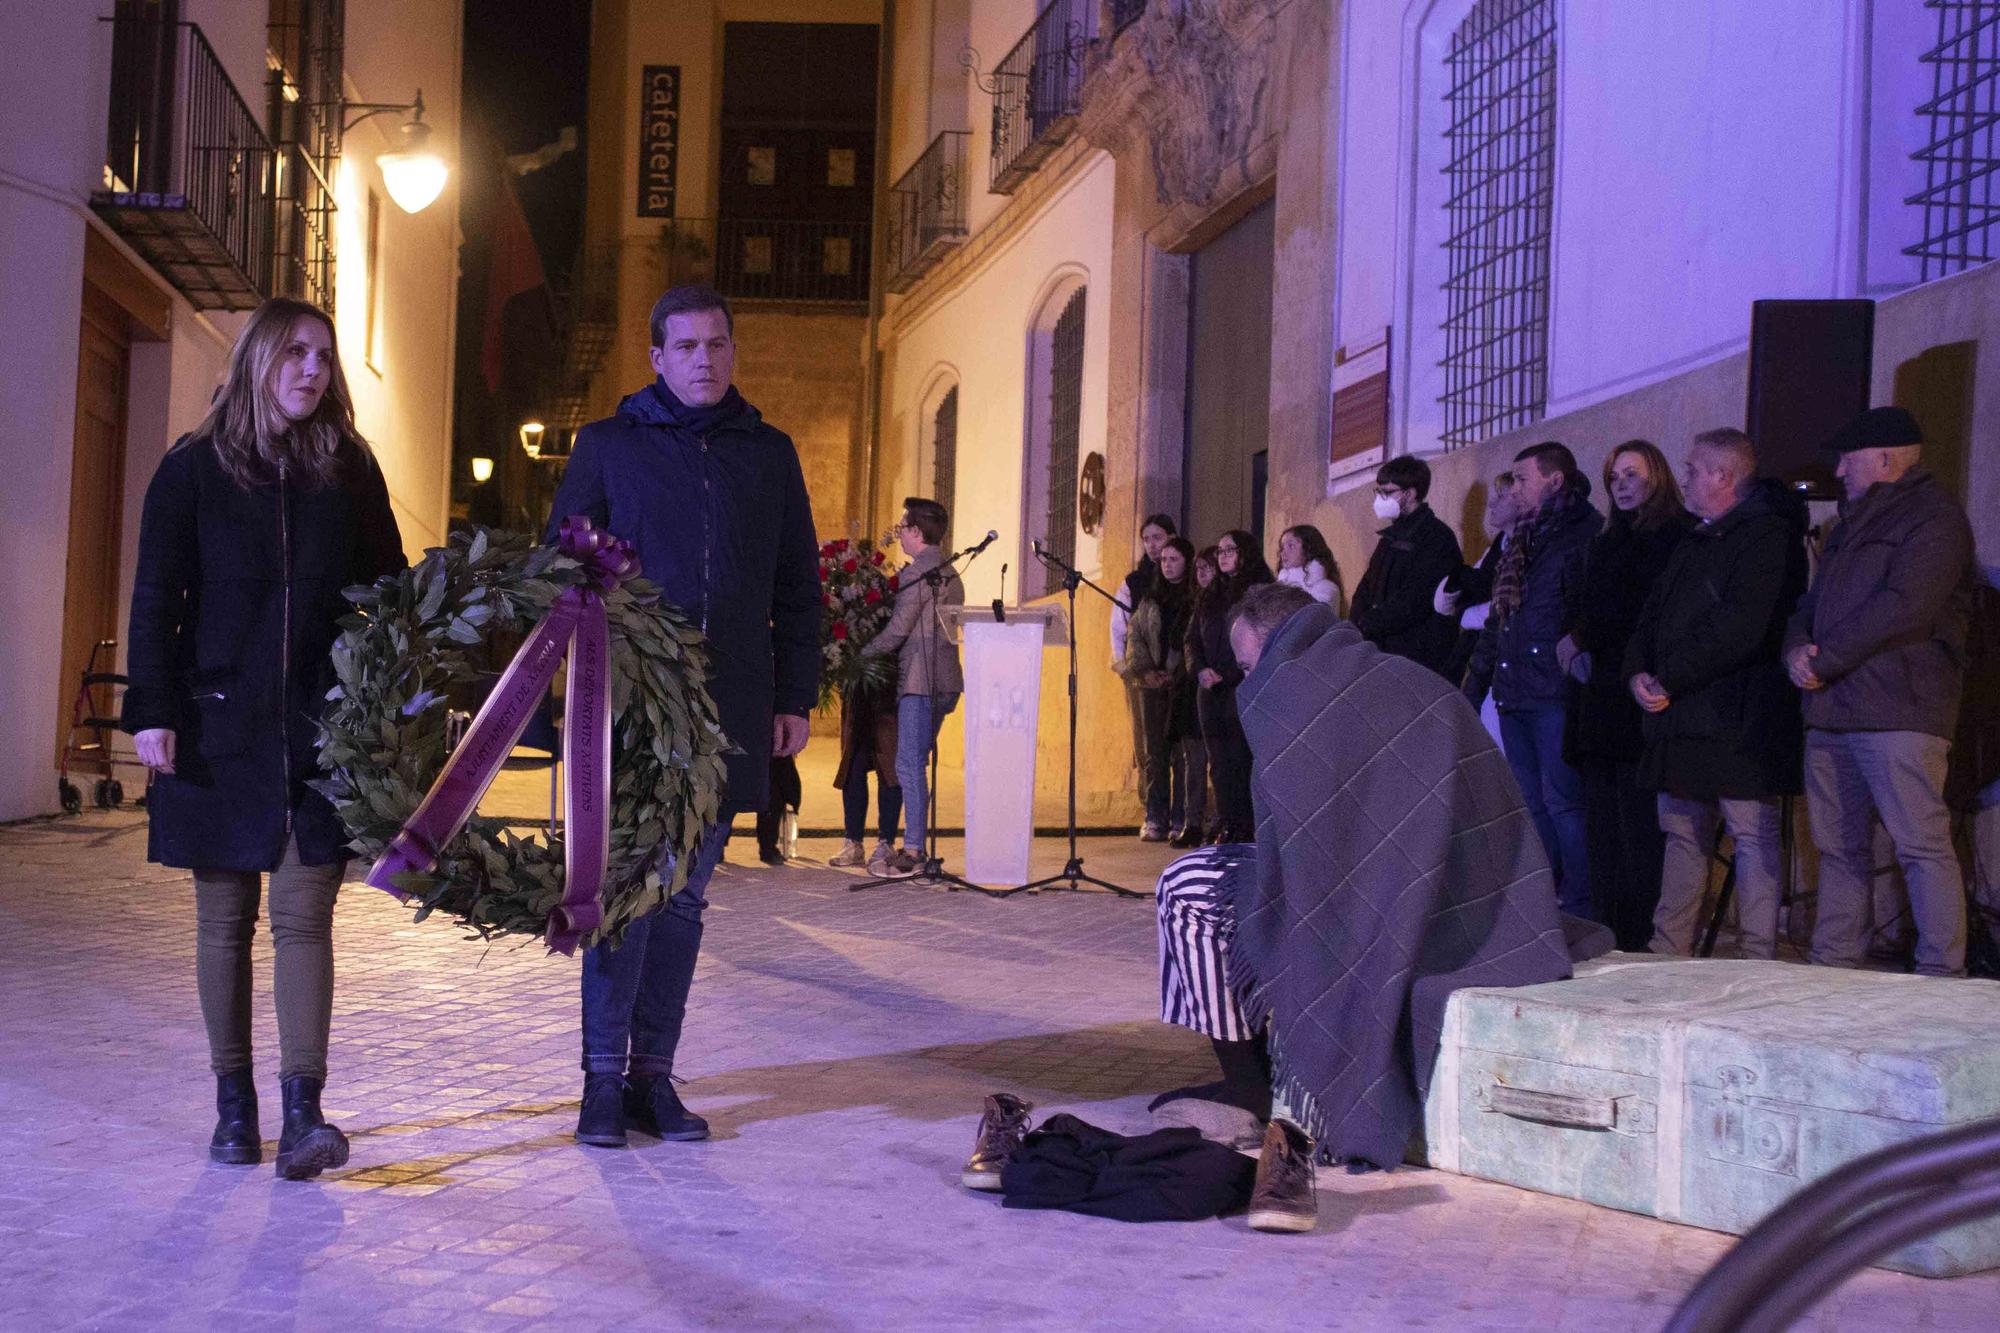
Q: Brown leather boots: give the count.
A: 2